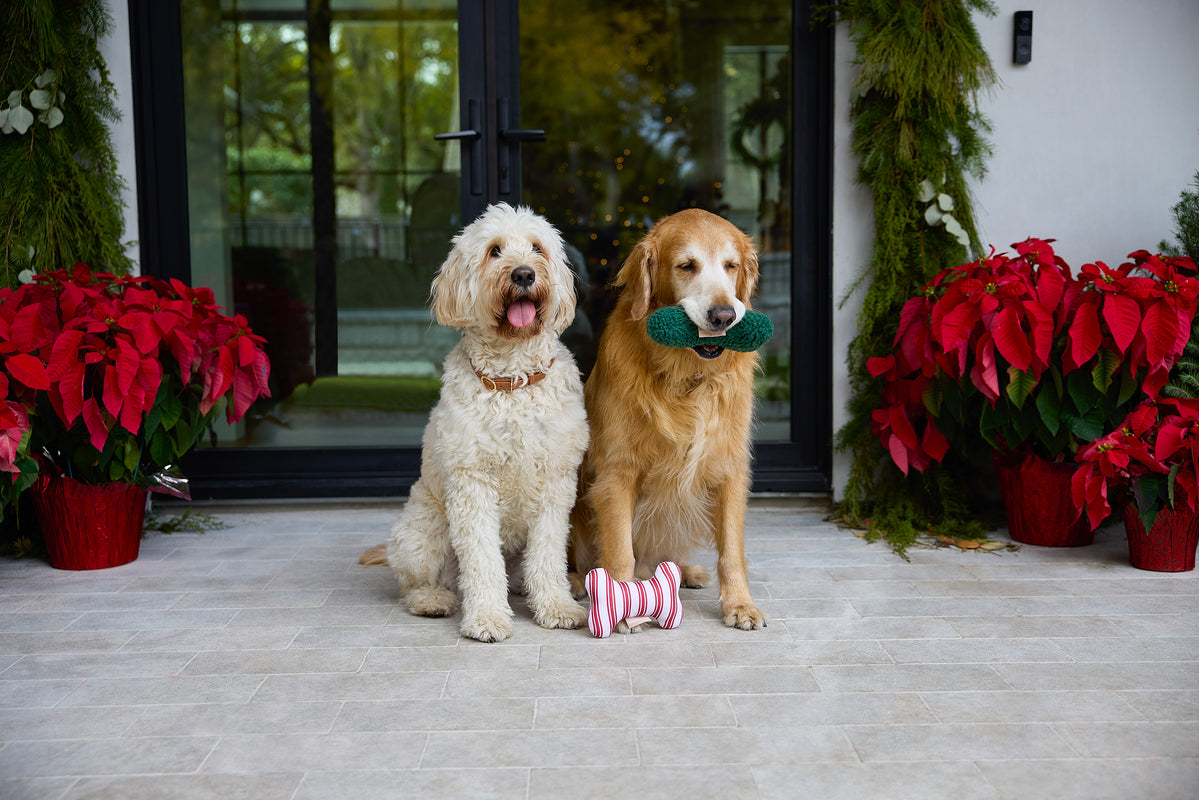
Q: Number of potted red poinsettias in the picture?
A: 3